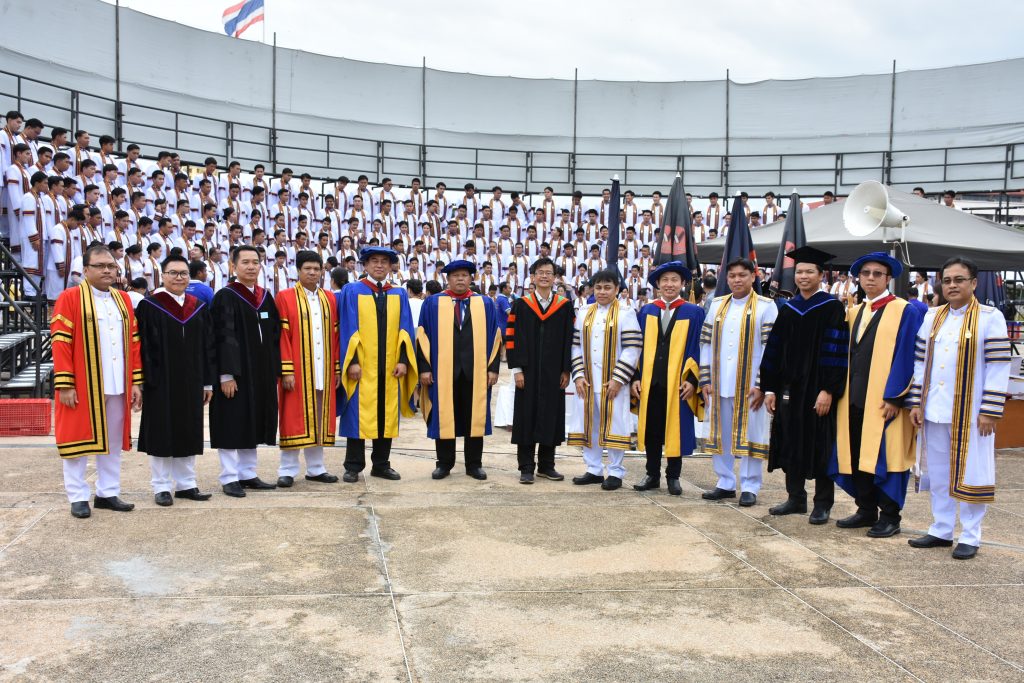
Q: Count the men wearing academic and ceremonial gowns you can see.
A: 13